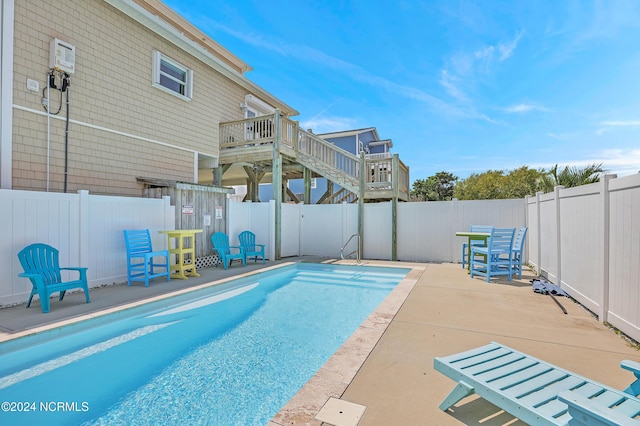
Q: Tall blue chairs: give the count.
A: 4